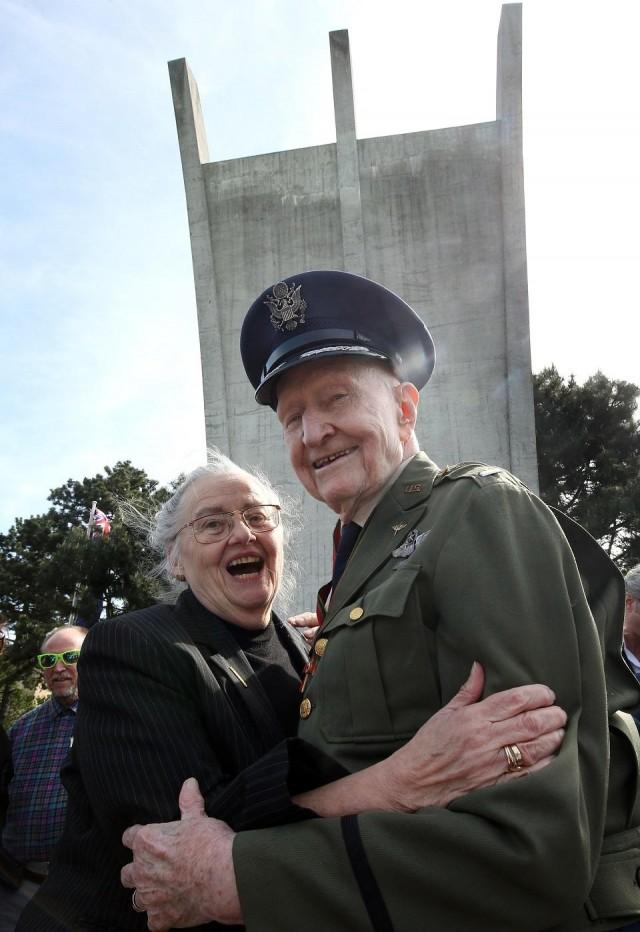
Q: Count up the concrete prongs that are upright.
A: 3